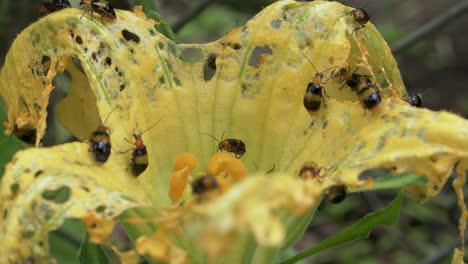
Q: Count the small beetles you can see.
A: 14